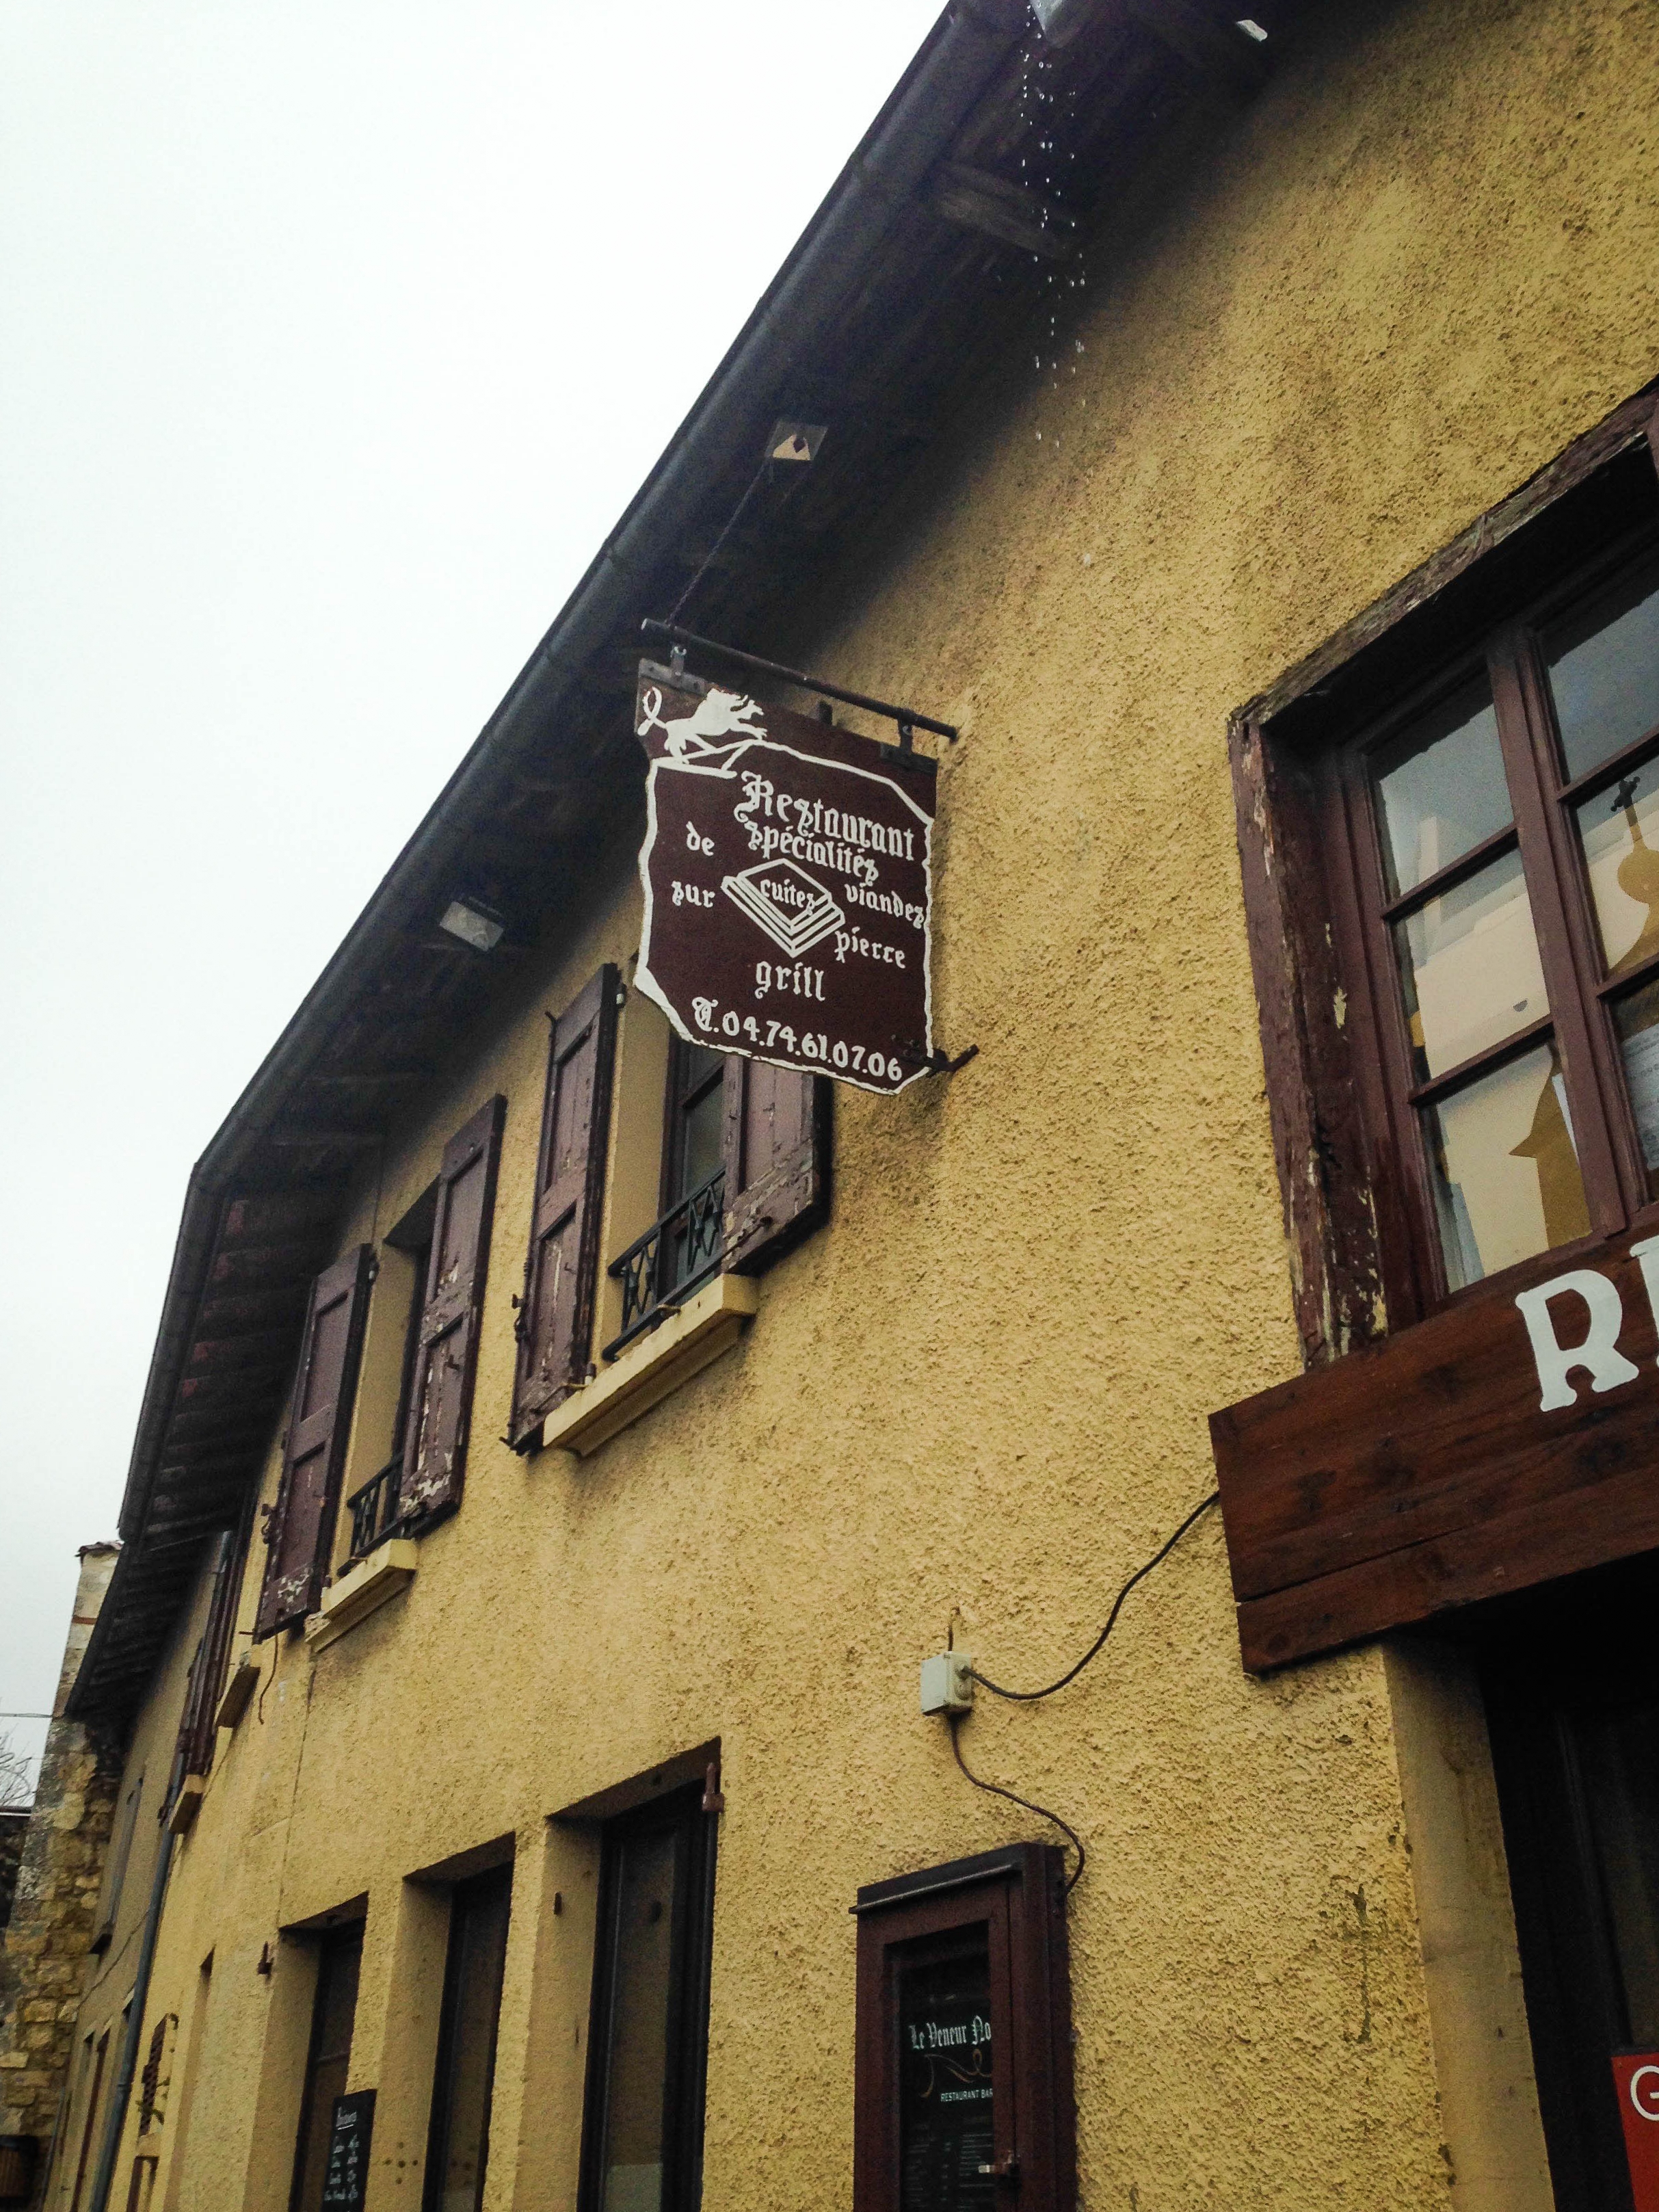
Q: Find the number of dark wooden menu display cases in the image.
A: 1